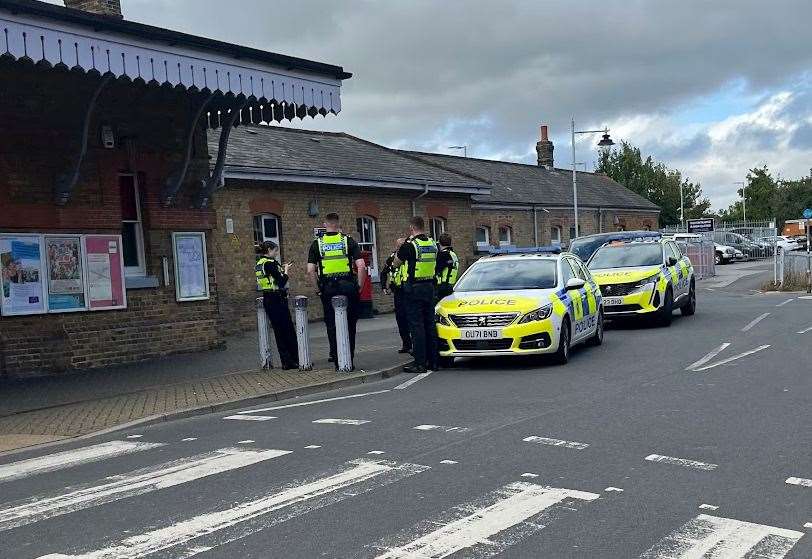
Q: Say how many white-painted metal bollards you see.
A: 3